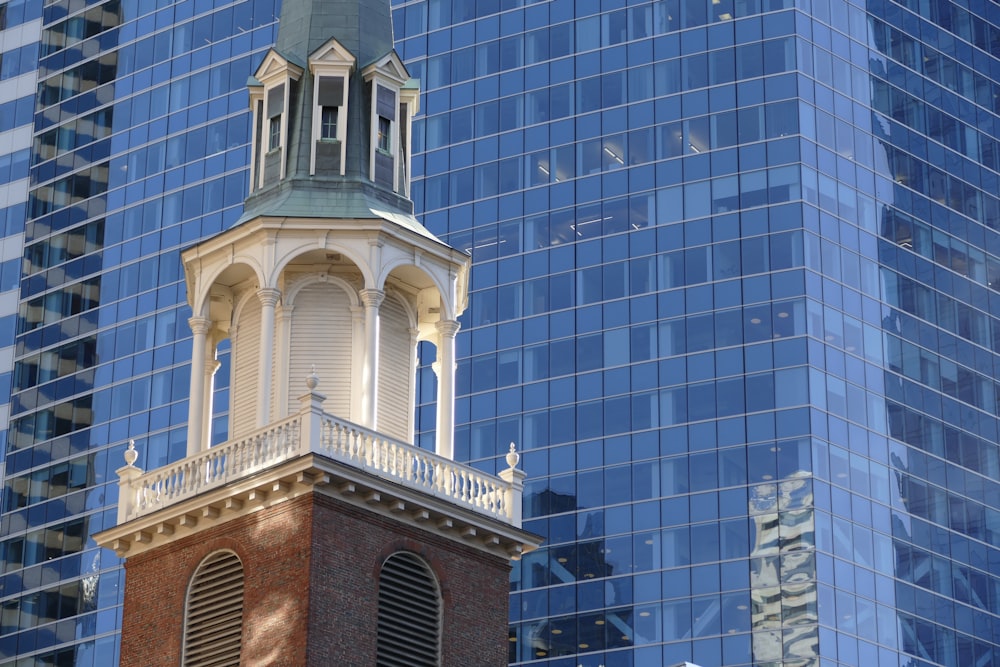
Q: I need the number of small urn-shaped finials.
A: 3